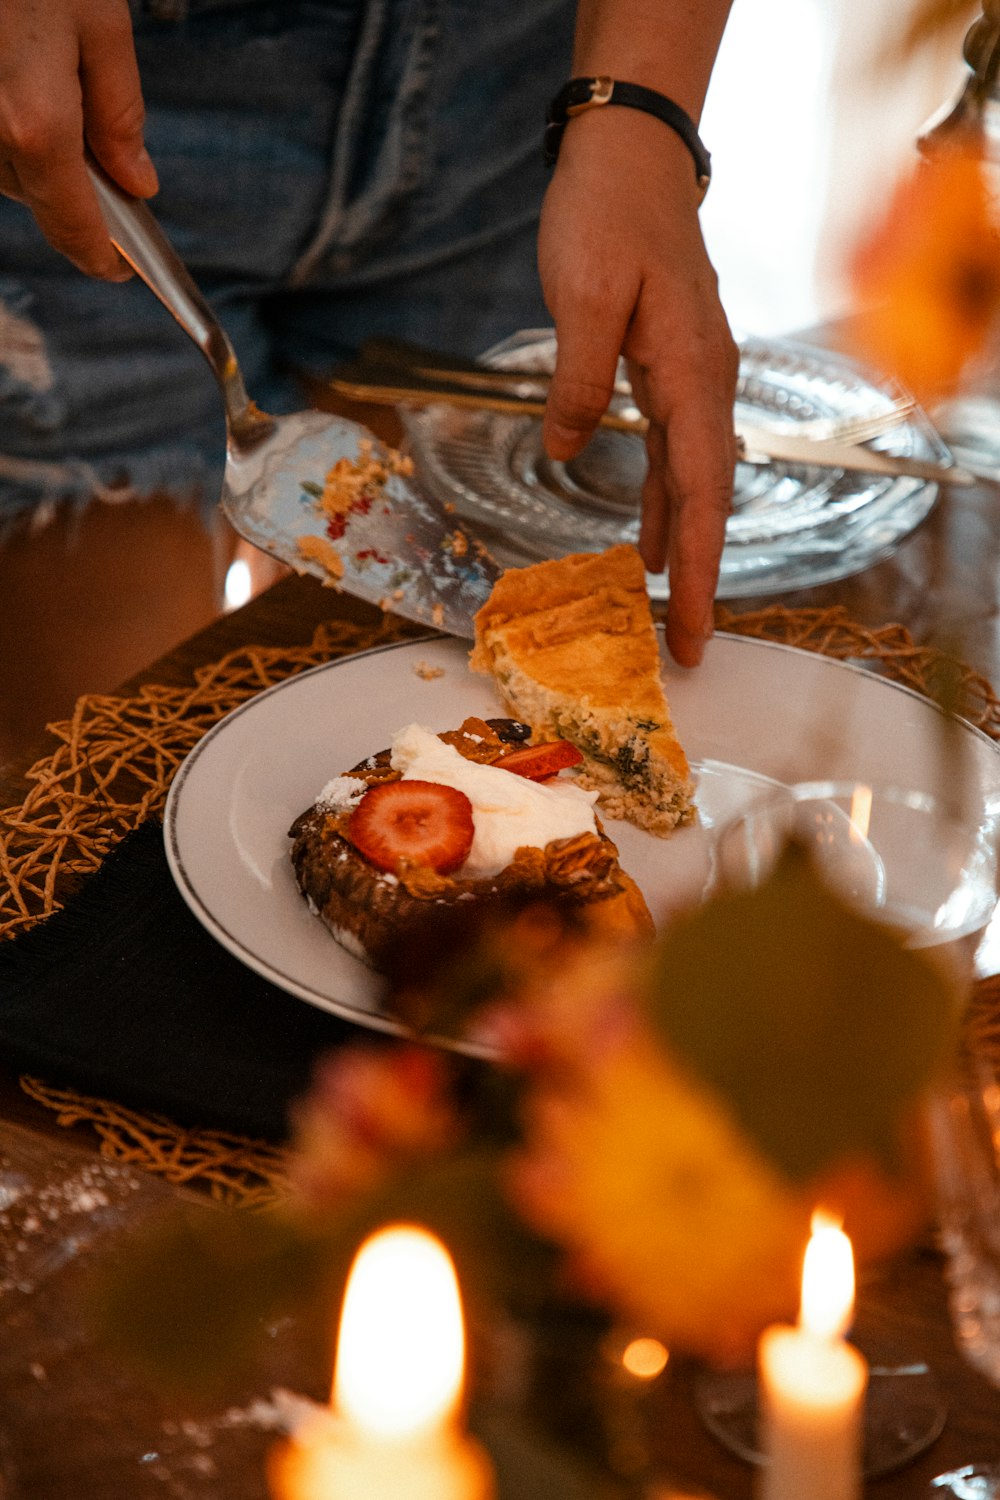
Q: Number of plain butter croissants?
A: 0